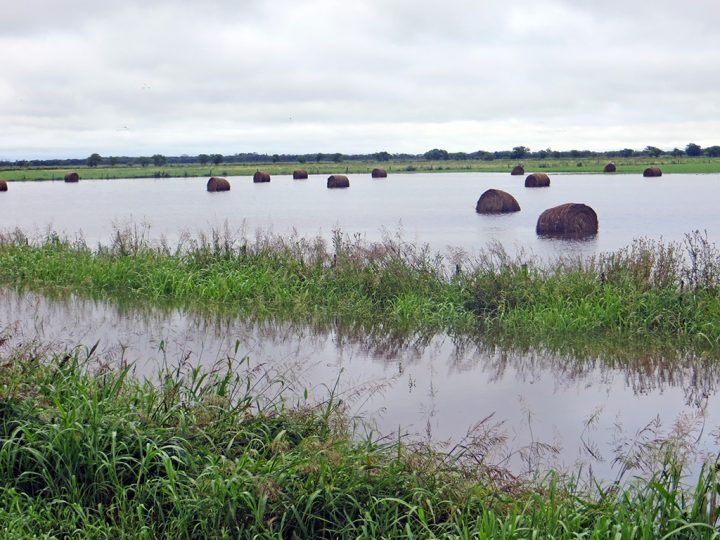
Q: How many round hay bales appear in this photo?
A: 13